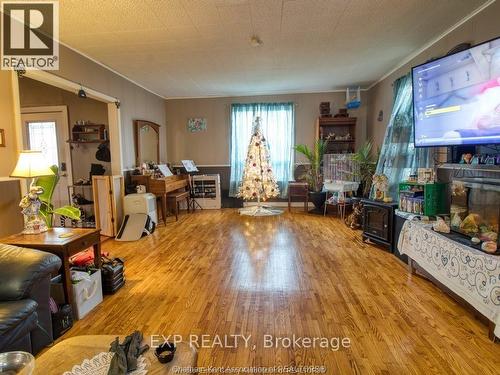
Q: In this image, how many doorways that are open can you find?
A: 1